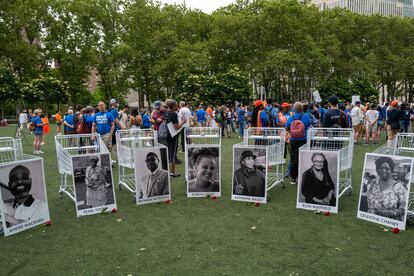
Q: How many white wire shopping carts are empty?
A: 7